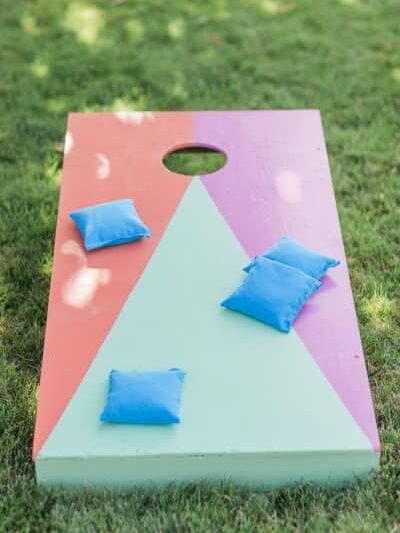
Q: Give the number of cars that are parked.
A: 0